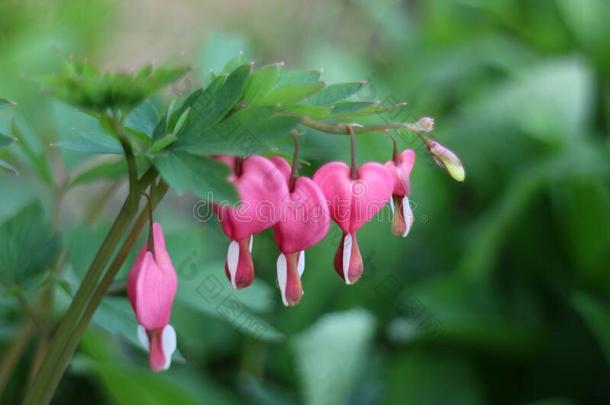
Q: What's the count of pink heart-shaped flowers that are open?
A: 5